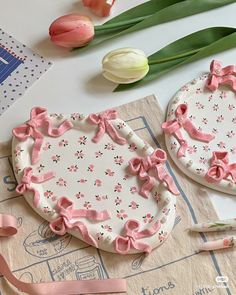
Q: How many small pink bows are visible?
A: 9